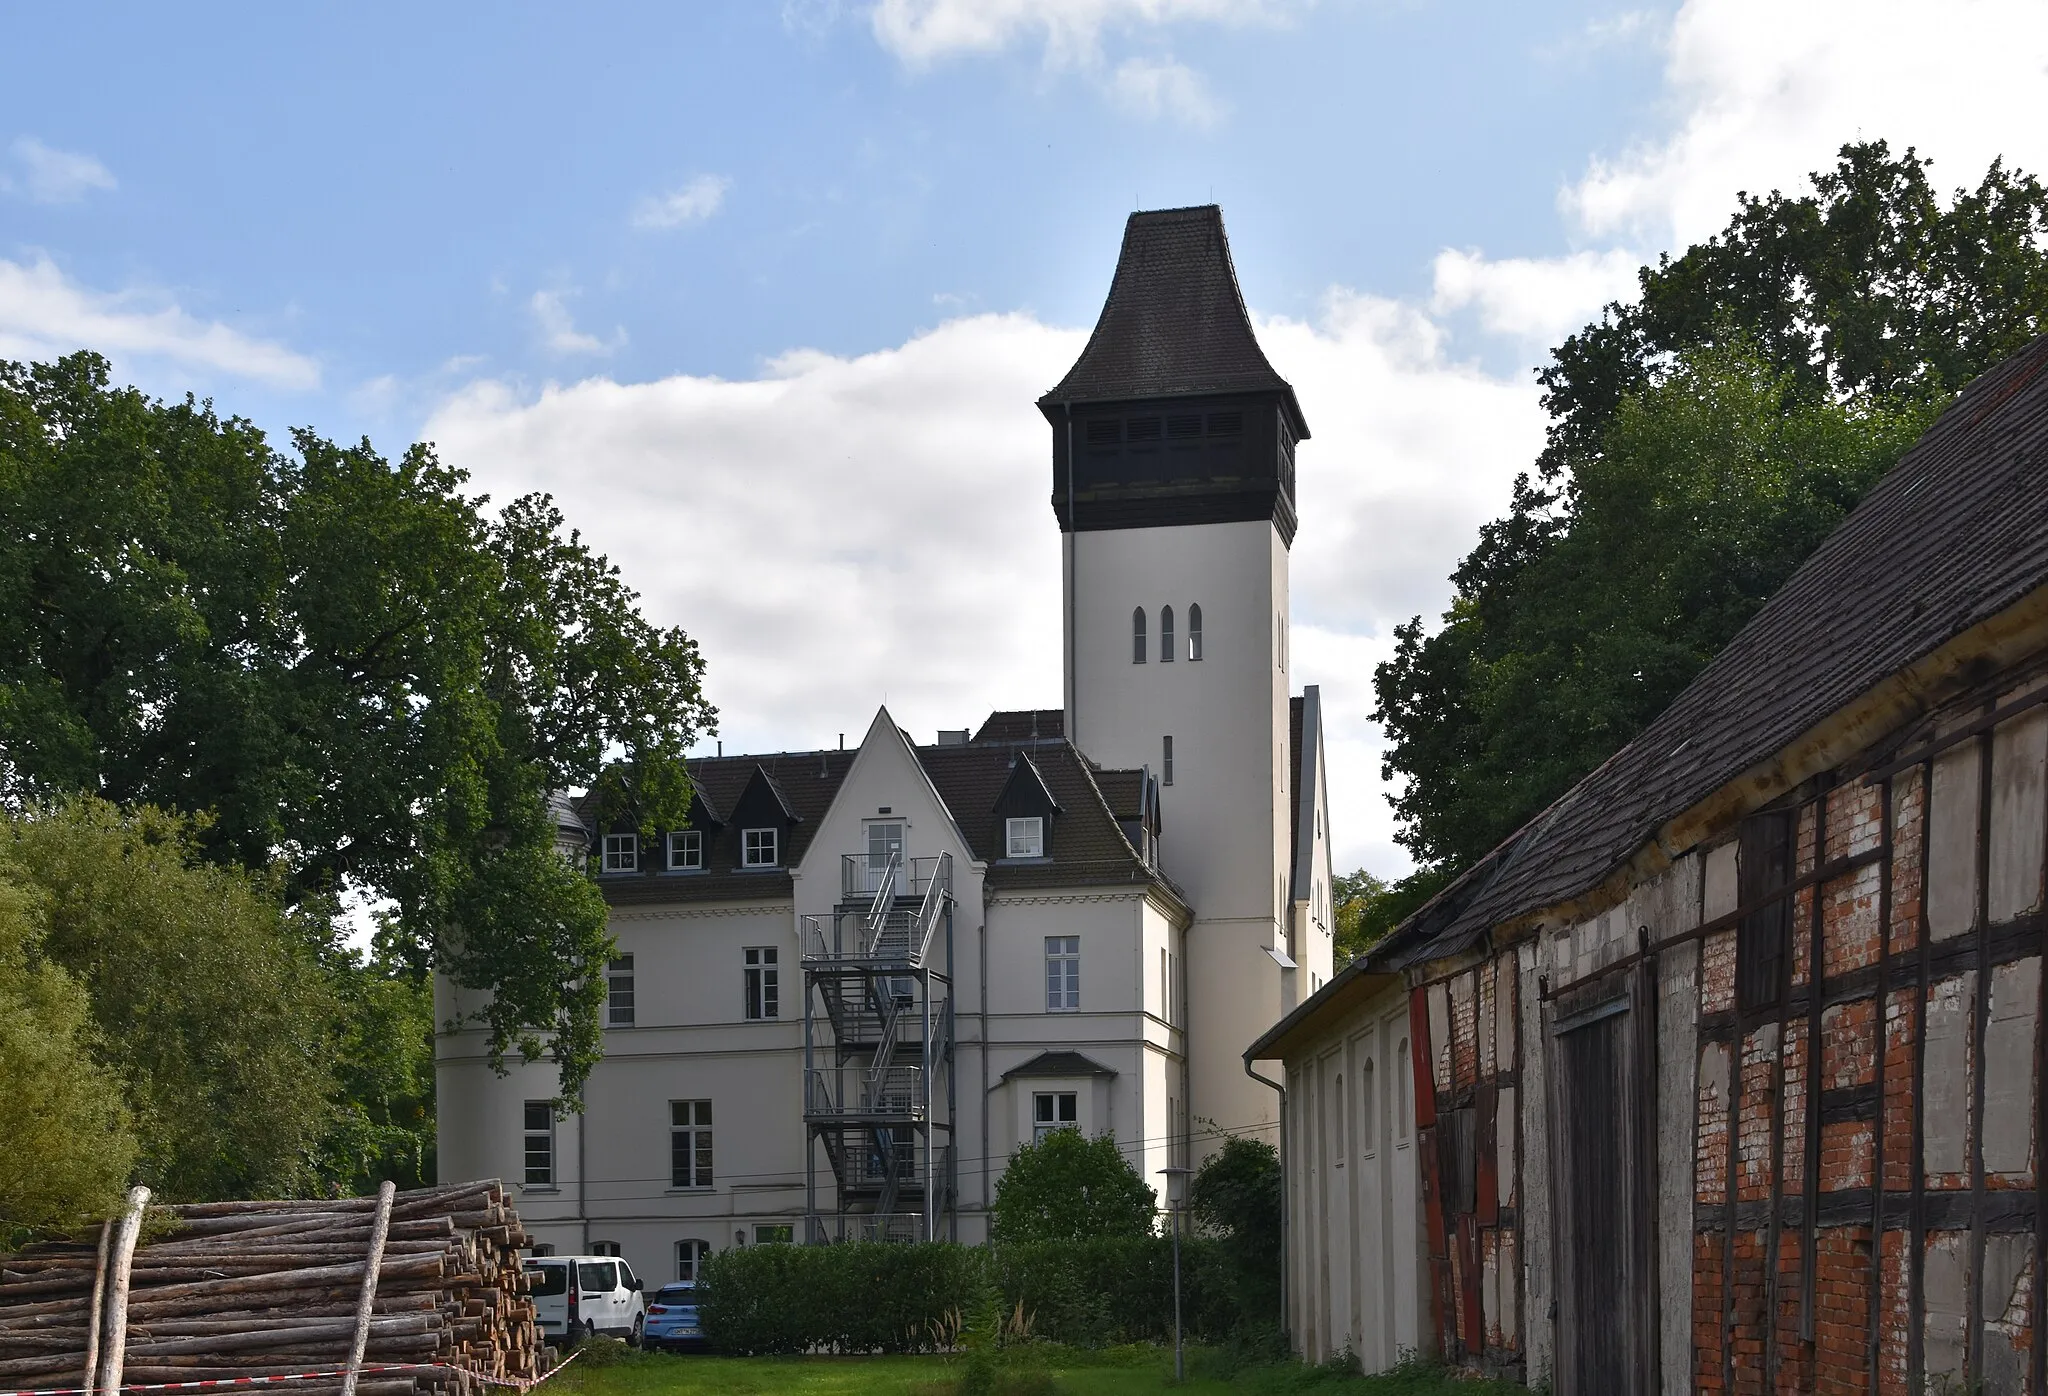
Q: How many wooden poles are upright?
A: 3